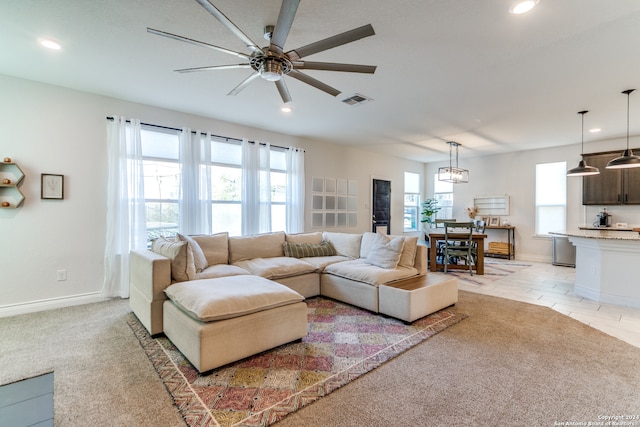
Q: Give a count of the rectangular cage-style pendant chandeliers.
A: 1